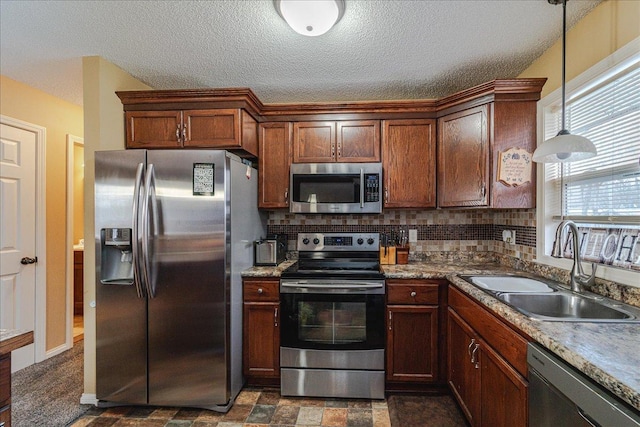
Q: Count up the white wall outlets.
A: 2